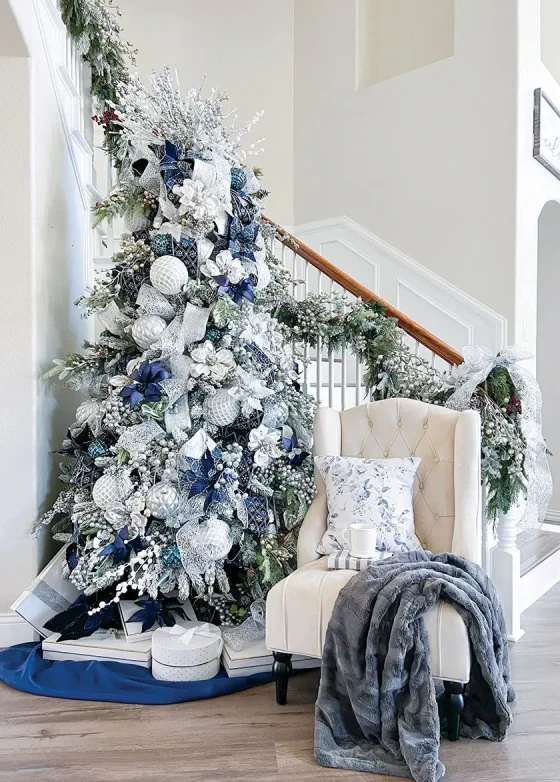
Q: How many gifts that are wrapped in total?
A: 5